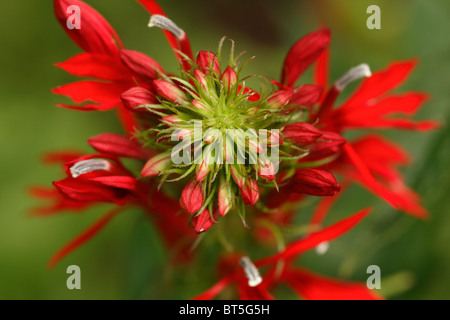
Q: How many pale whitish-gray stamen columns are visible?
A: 4